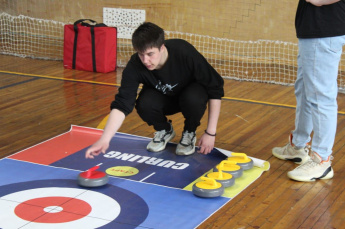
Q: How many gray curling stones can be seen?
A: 5